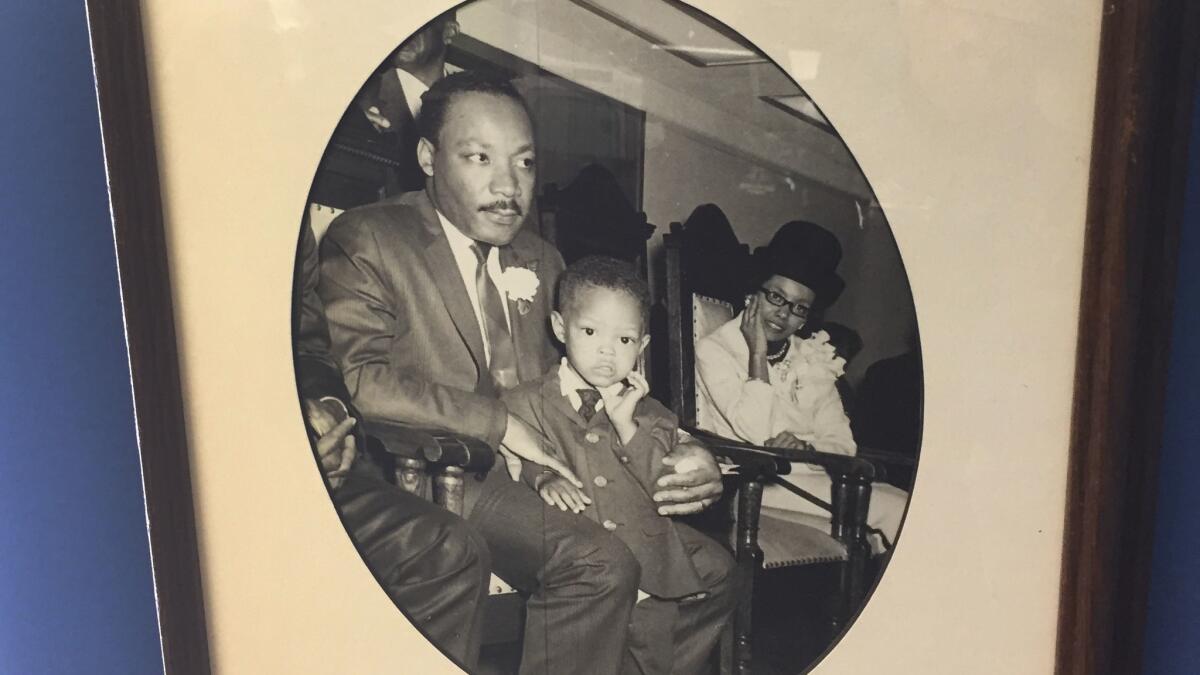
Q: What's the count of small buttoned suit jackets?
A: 1